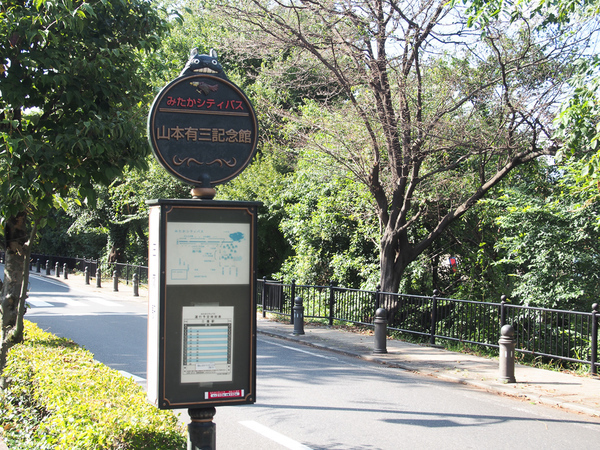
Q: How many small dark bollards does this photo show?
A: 12